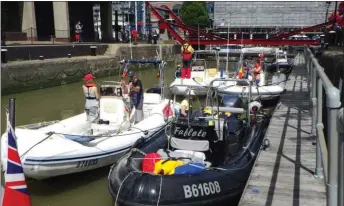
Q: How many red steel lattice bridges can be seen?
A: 1